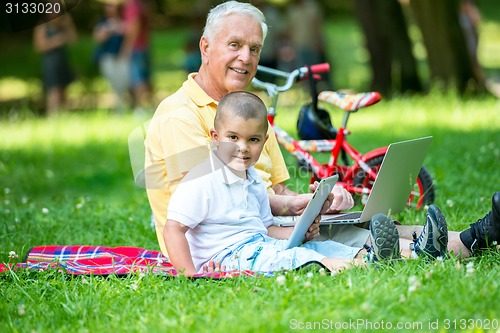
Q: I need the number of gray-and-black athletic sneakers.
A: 2